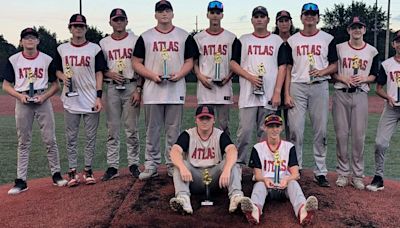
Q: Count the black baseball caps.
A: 12